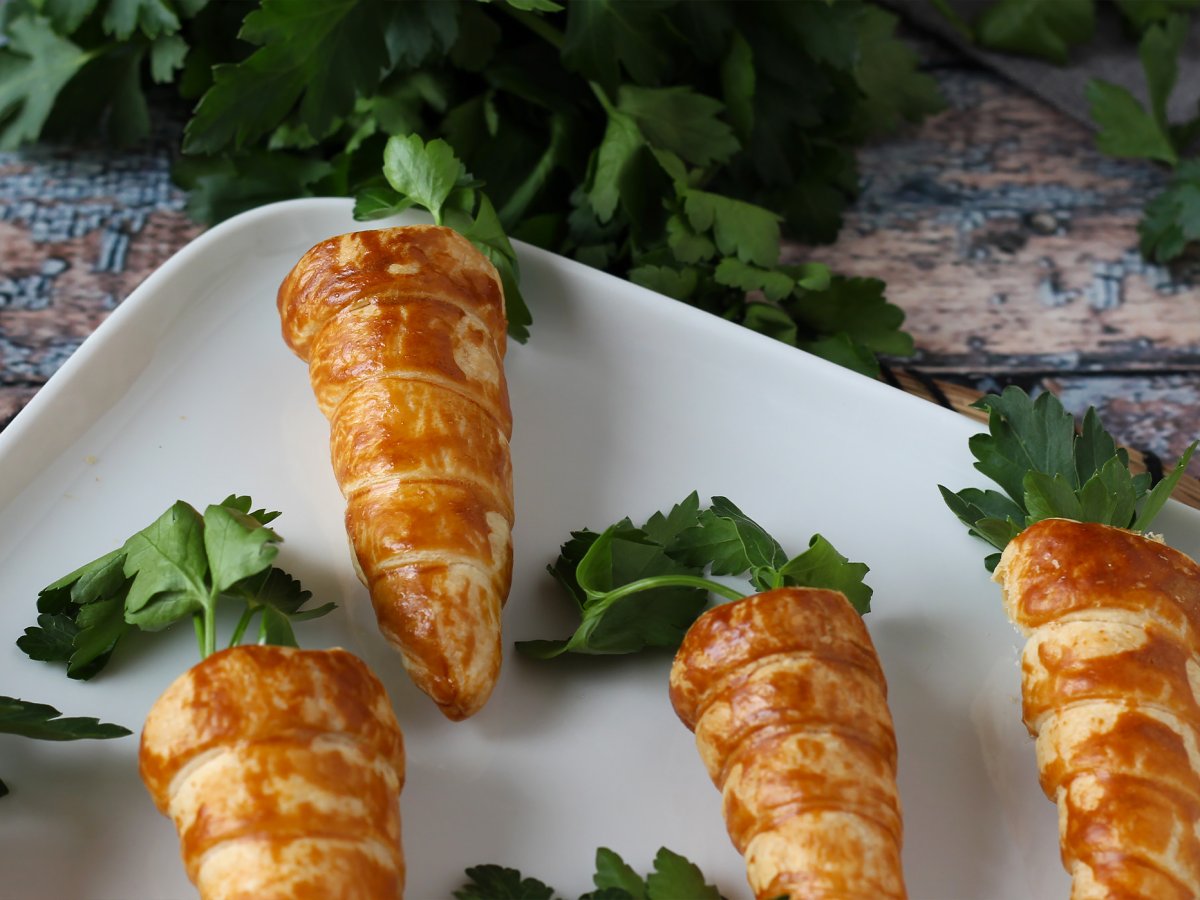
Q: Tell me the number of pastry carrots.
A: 4